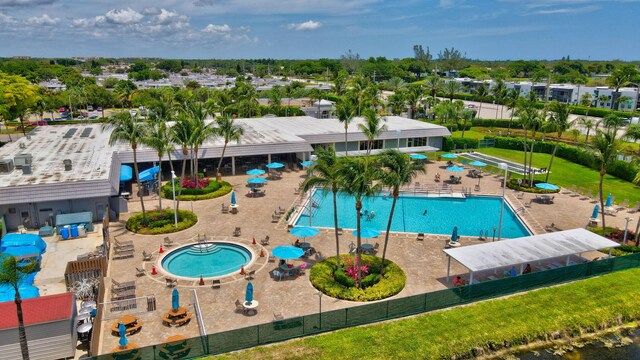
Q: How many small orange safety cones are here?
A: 6